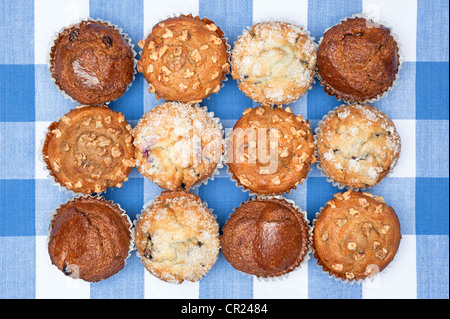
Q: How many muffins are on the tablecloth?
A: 12